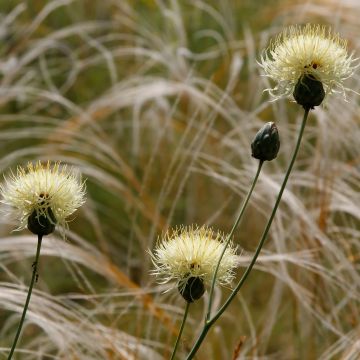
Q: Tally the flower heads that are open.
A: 3